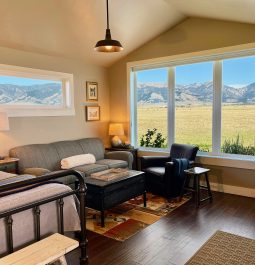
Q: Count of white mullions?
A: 2